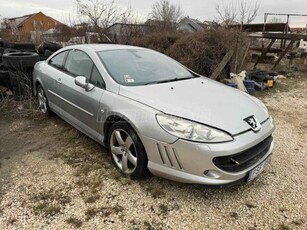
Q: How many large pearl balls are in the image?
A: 0